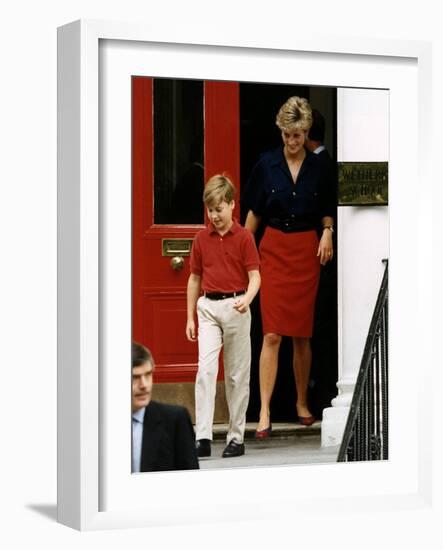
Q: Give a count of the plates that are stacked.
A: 0